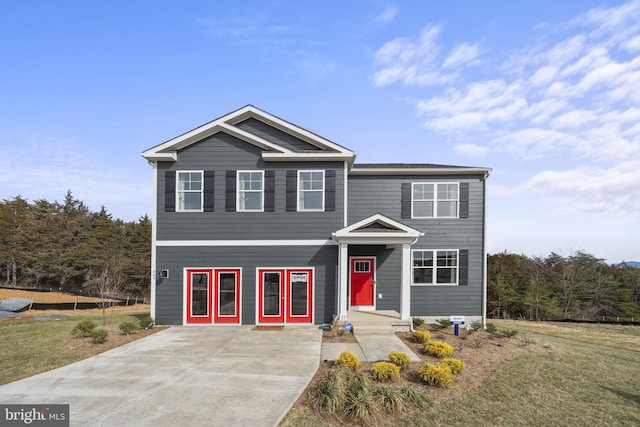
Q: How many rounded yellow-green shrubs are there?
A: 7